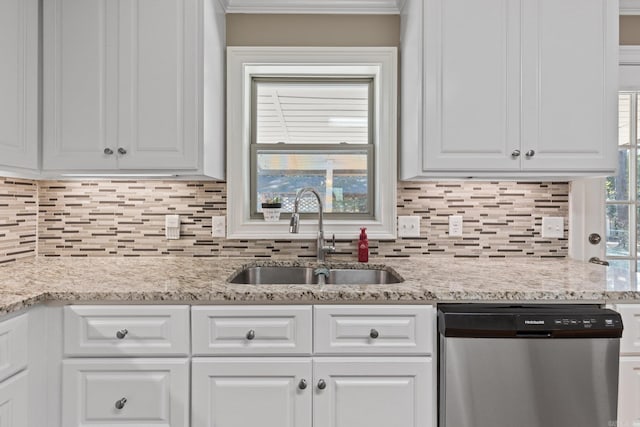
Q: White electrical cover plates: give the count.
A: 5